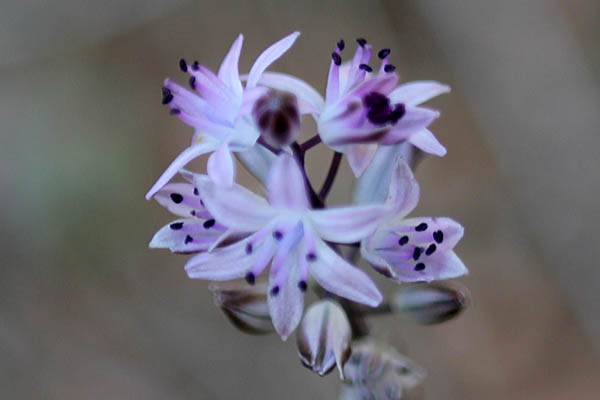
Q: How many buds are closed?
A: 4